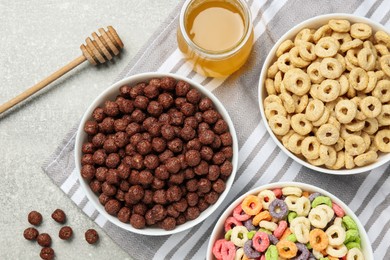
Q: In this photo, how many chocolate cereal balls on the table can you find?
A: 7